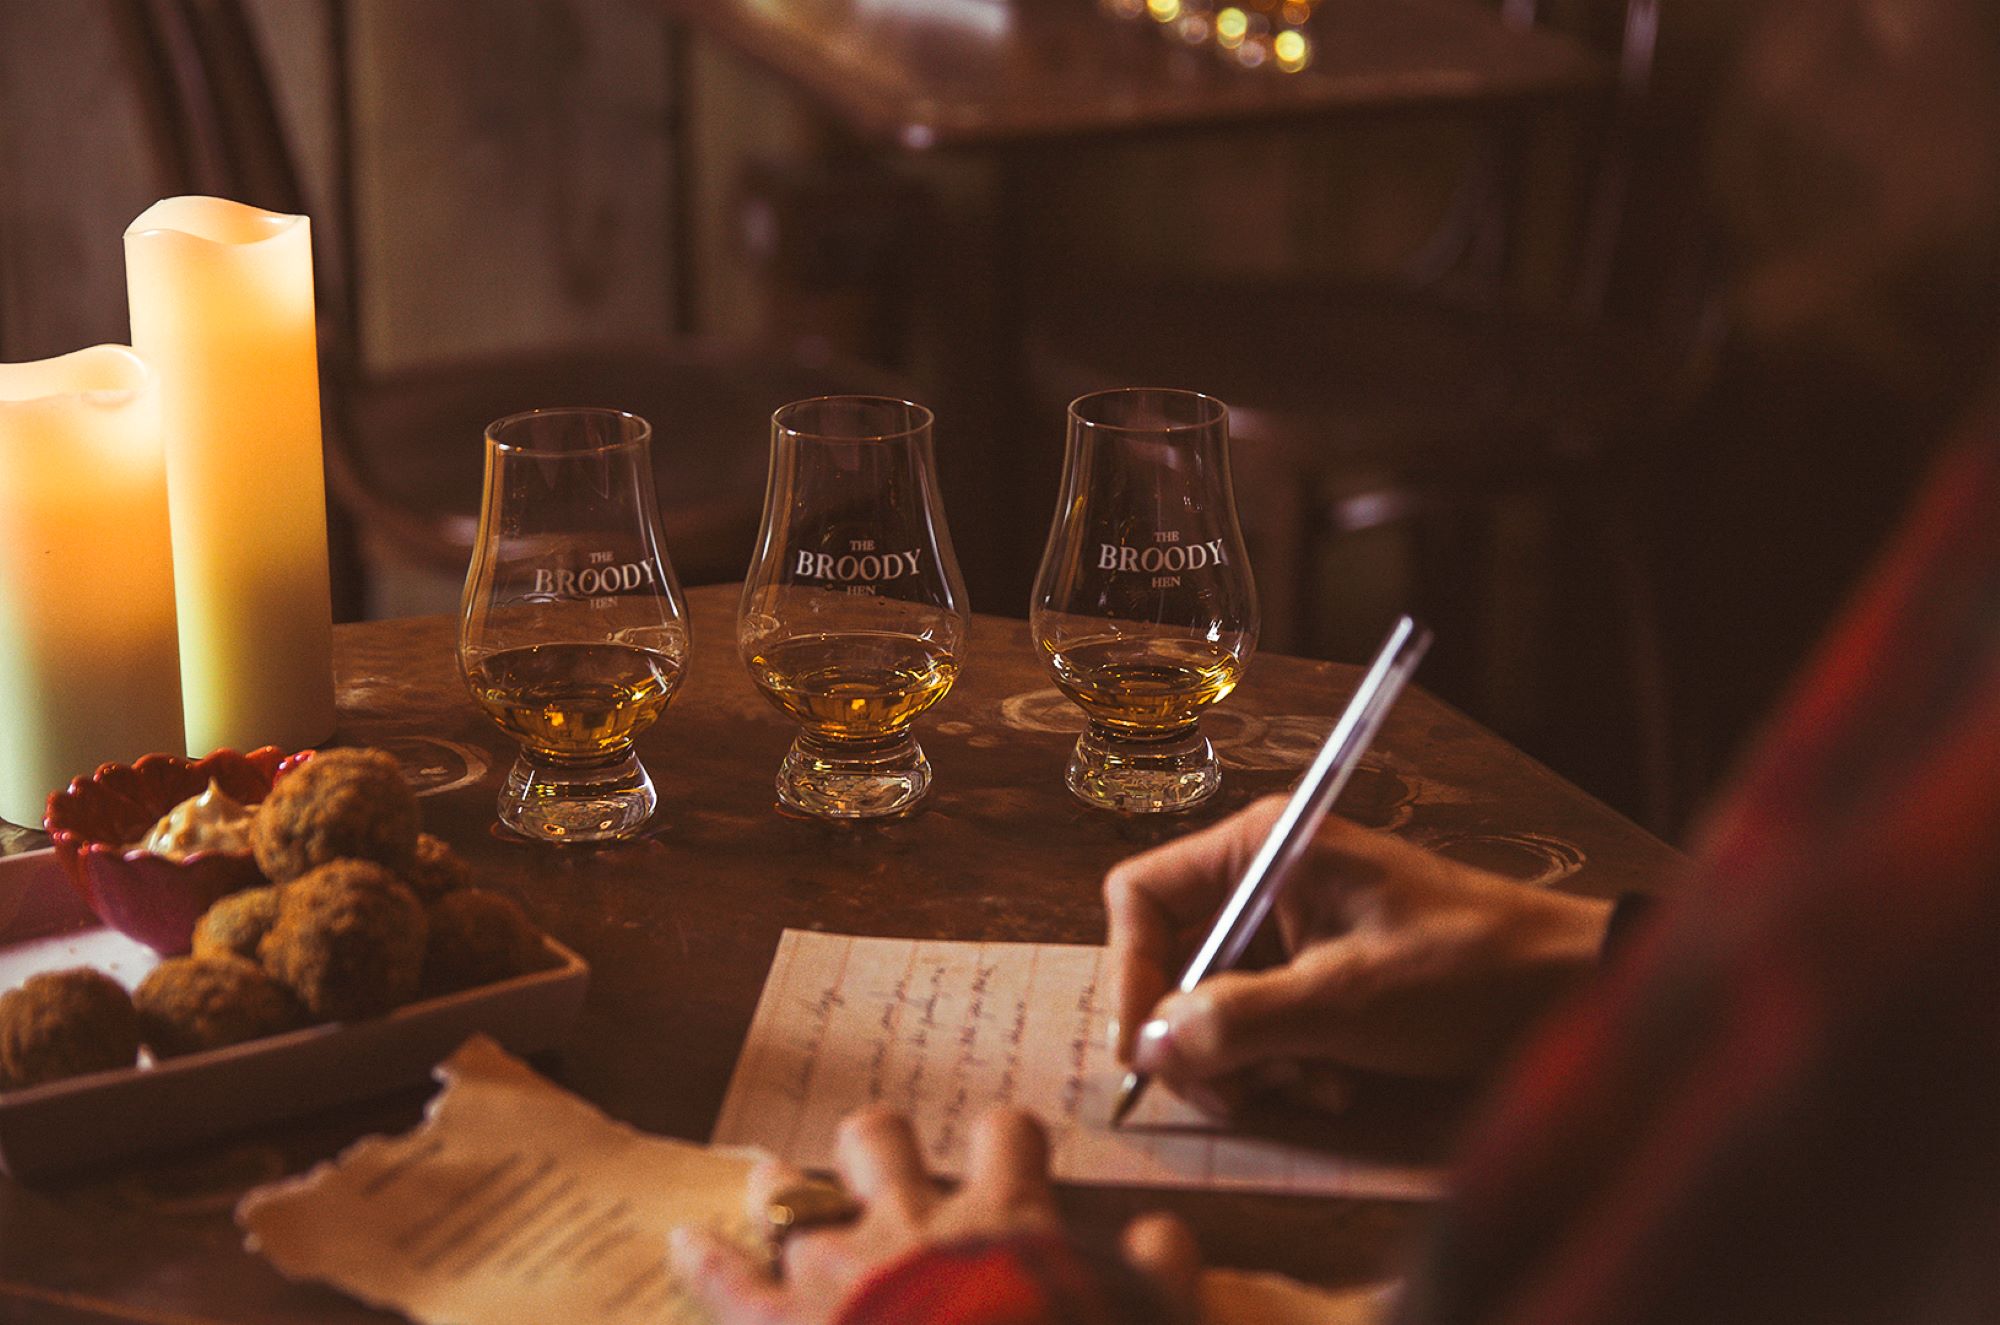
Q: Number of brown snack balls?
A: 7